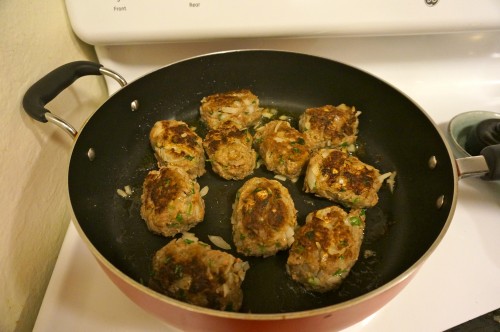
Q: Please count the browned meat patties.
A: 10